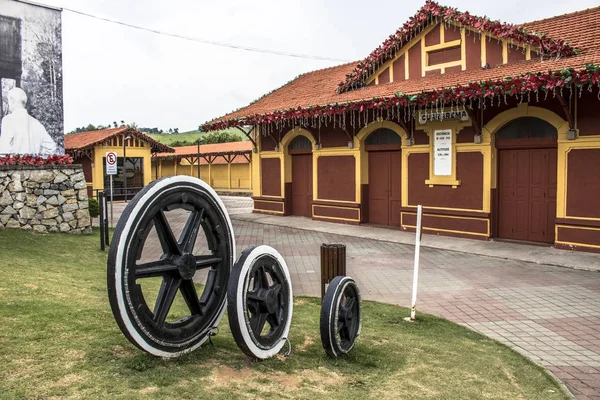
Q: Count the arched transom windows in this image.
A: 3